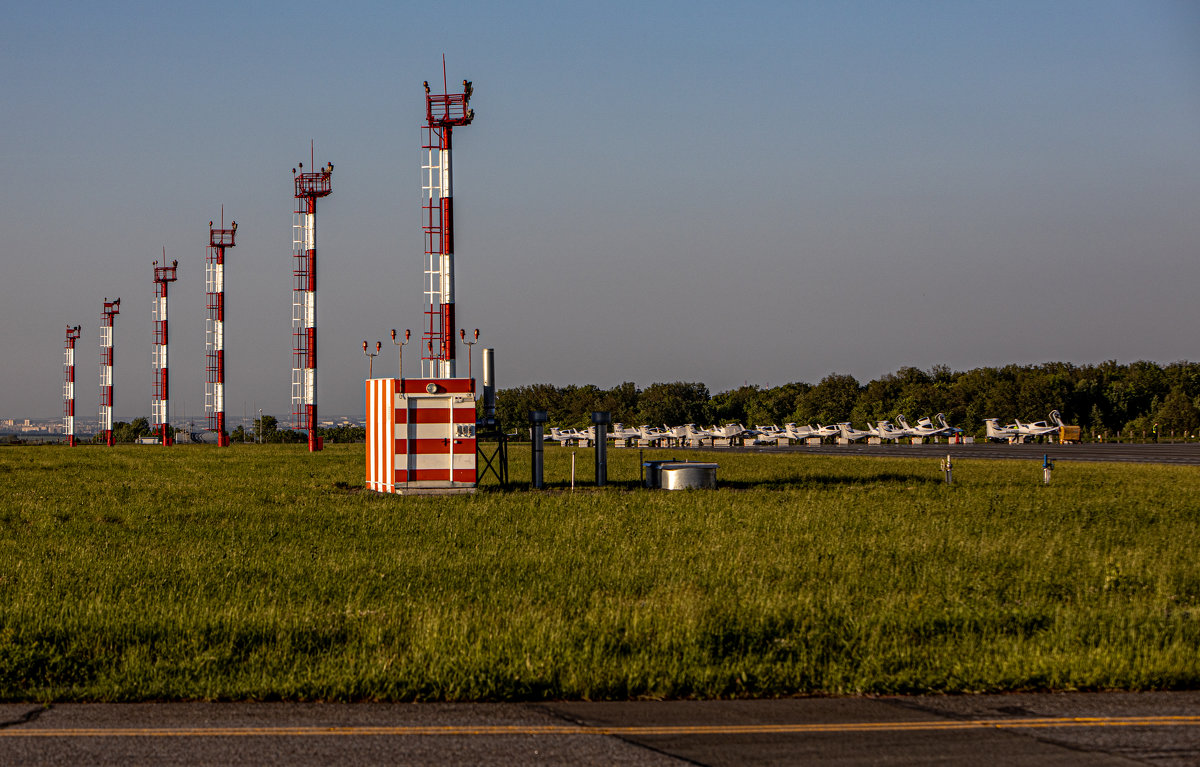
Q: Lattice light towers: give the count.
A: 6